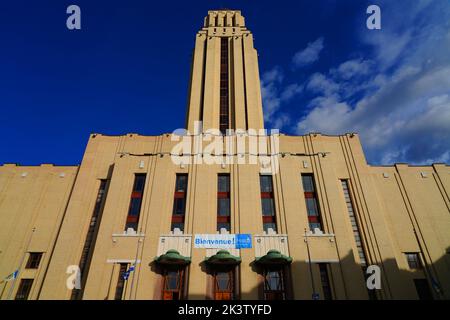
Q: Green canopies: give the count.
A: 3